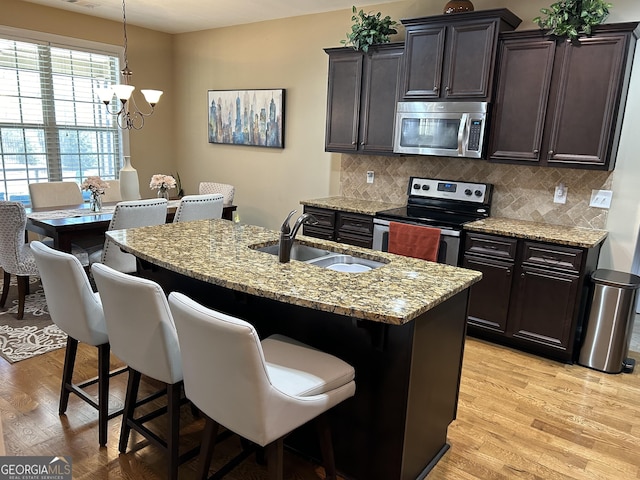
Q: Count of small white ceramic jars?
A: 0